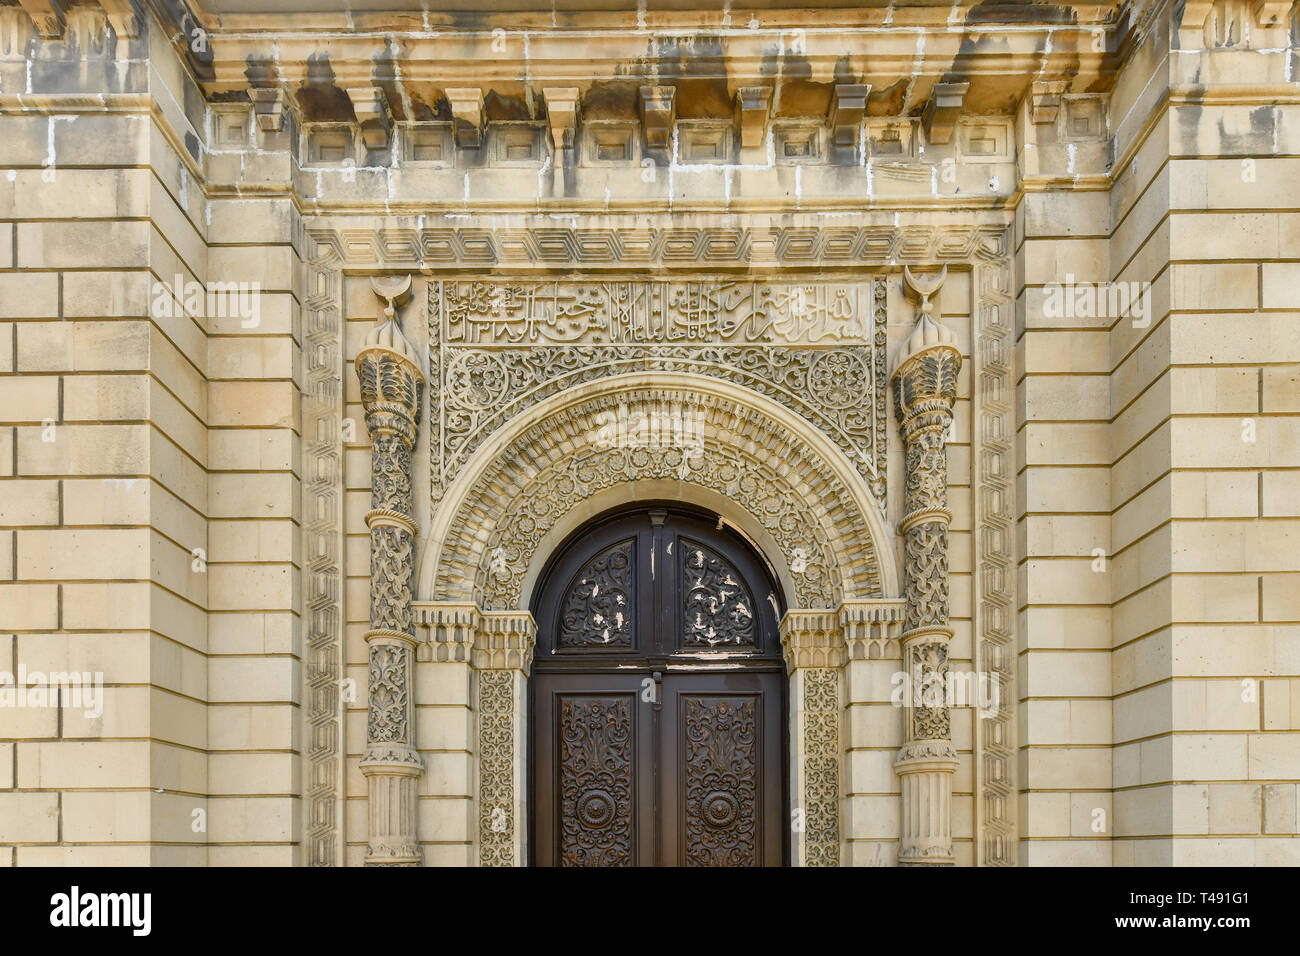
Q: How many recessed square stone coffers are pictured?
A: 10